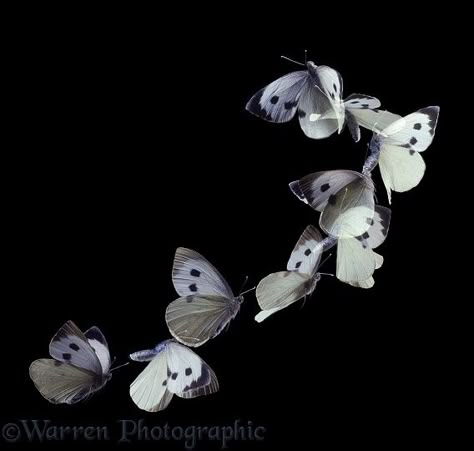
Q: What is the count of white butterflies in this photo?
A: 9